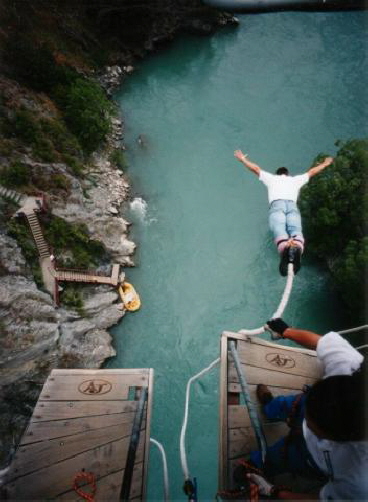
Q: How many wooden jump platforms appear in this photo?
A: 2